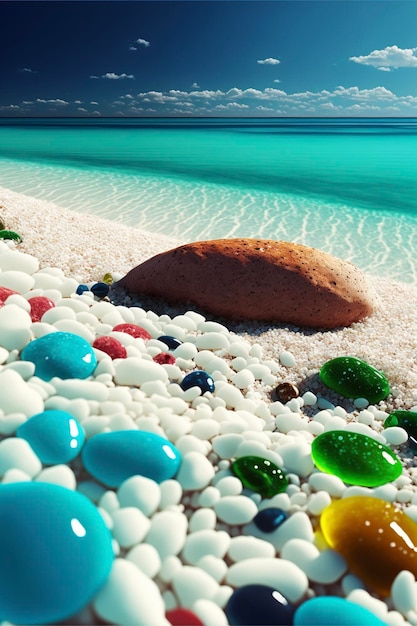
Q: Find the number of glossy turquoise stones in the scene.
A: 5